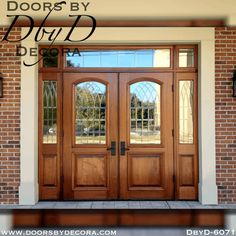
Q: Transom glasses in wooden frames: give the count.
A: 3